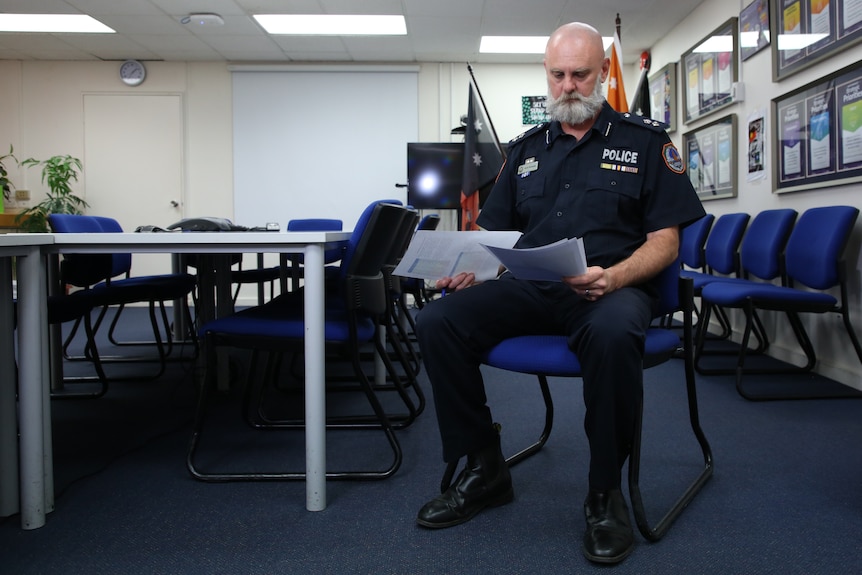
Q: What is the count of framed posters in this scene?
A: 6